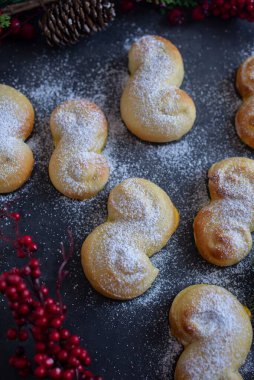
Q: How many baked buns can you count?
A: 7